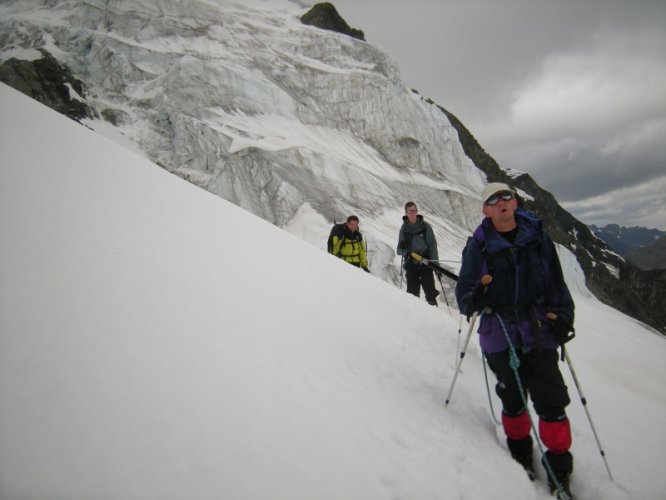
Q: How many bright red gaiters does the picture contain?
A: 2